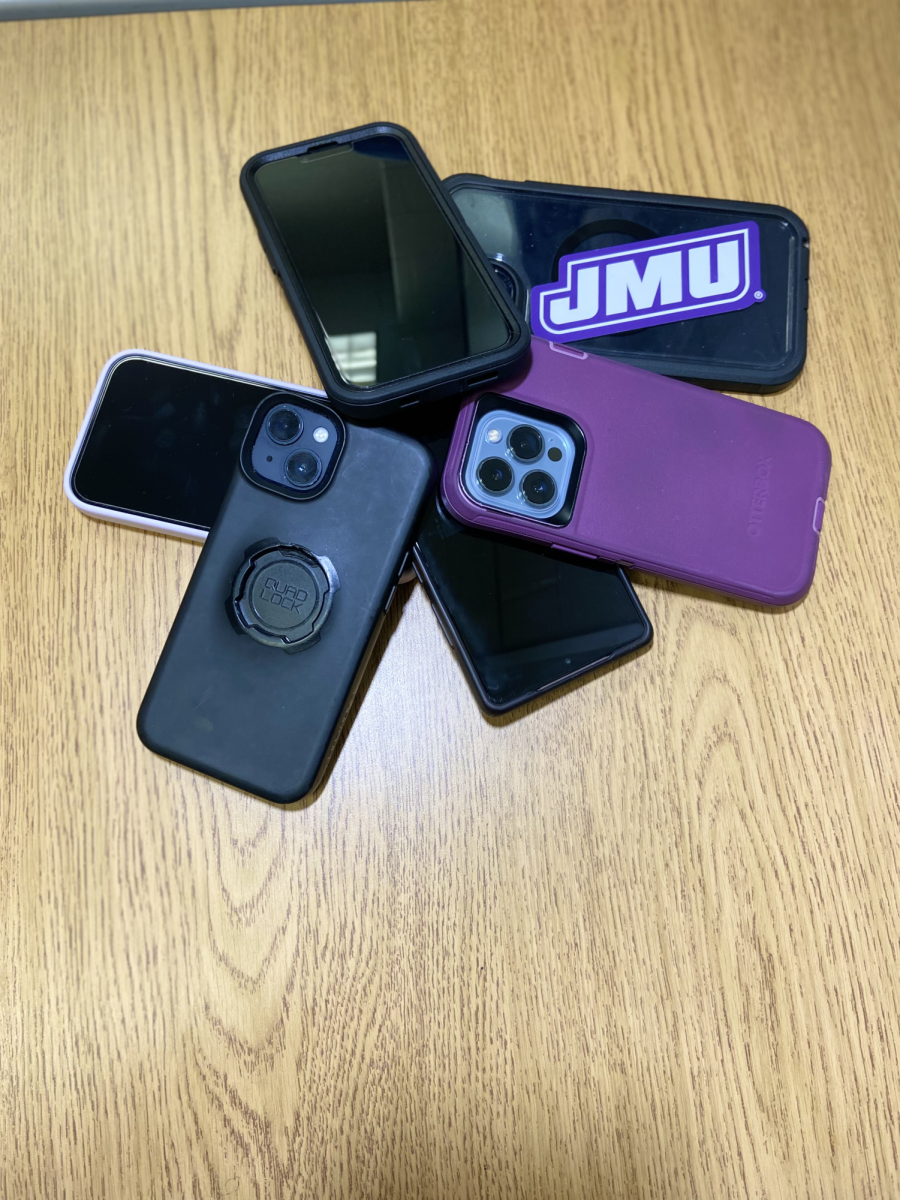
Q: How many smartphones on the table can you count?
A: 6